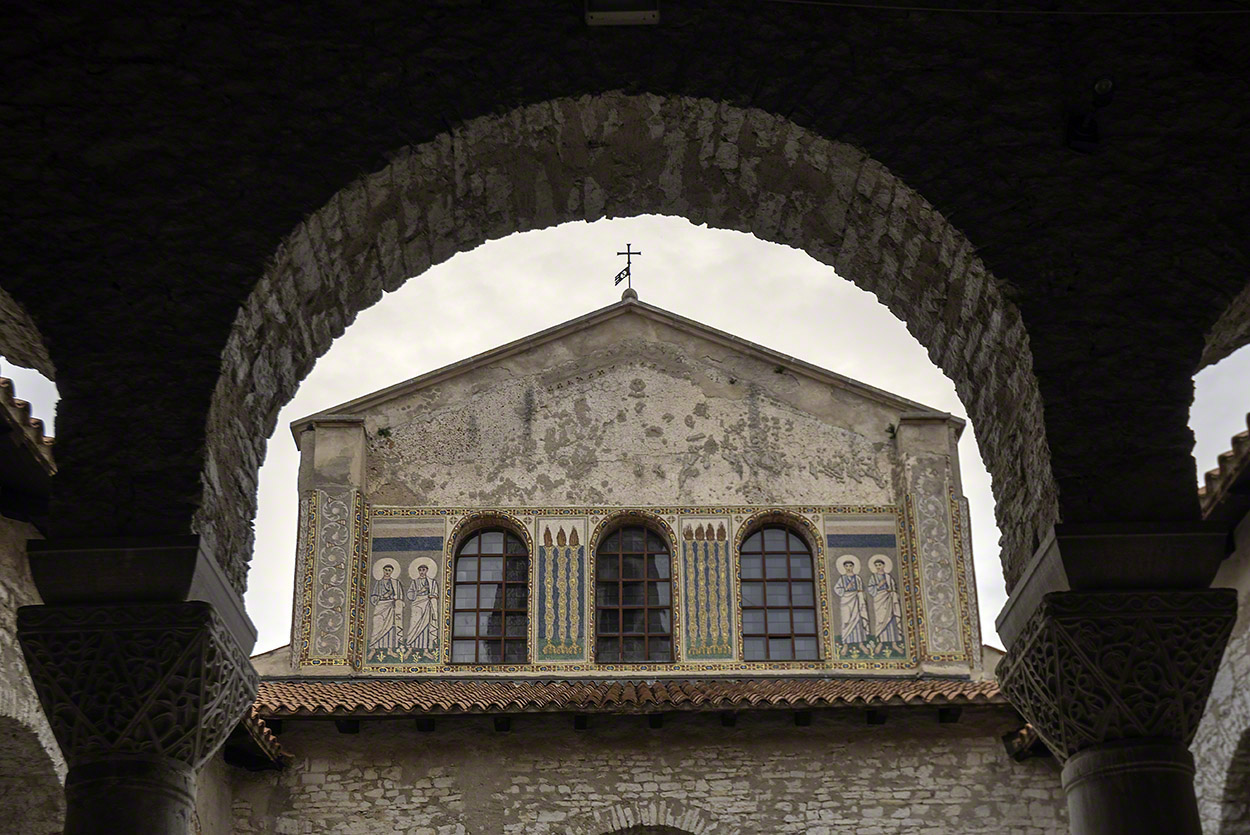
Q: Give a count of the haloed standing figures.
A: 4